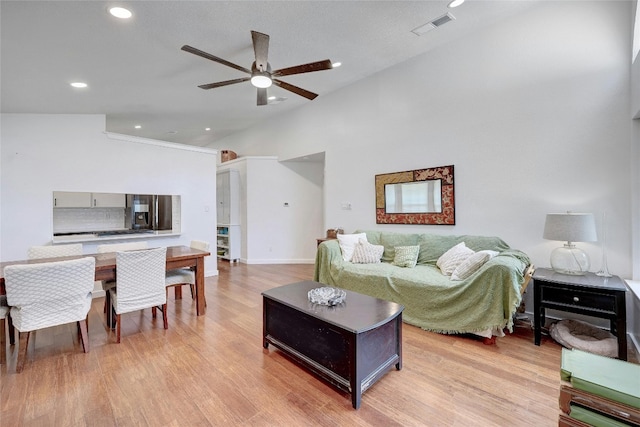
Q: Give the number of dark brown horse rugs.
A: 0